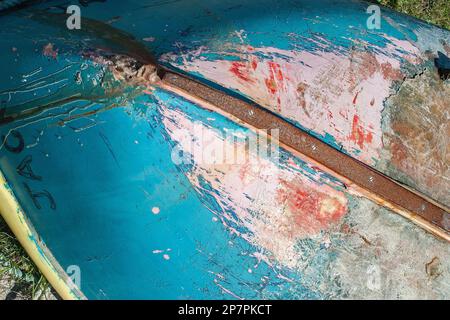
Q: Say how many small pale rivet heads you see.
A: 4